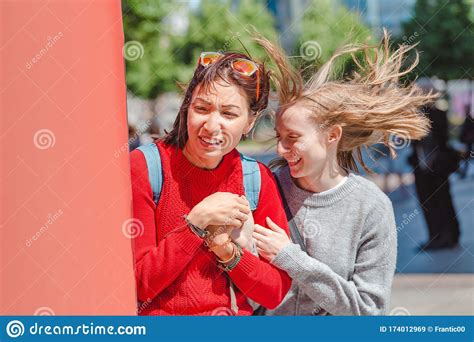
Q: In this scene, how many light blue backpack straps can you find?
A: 2